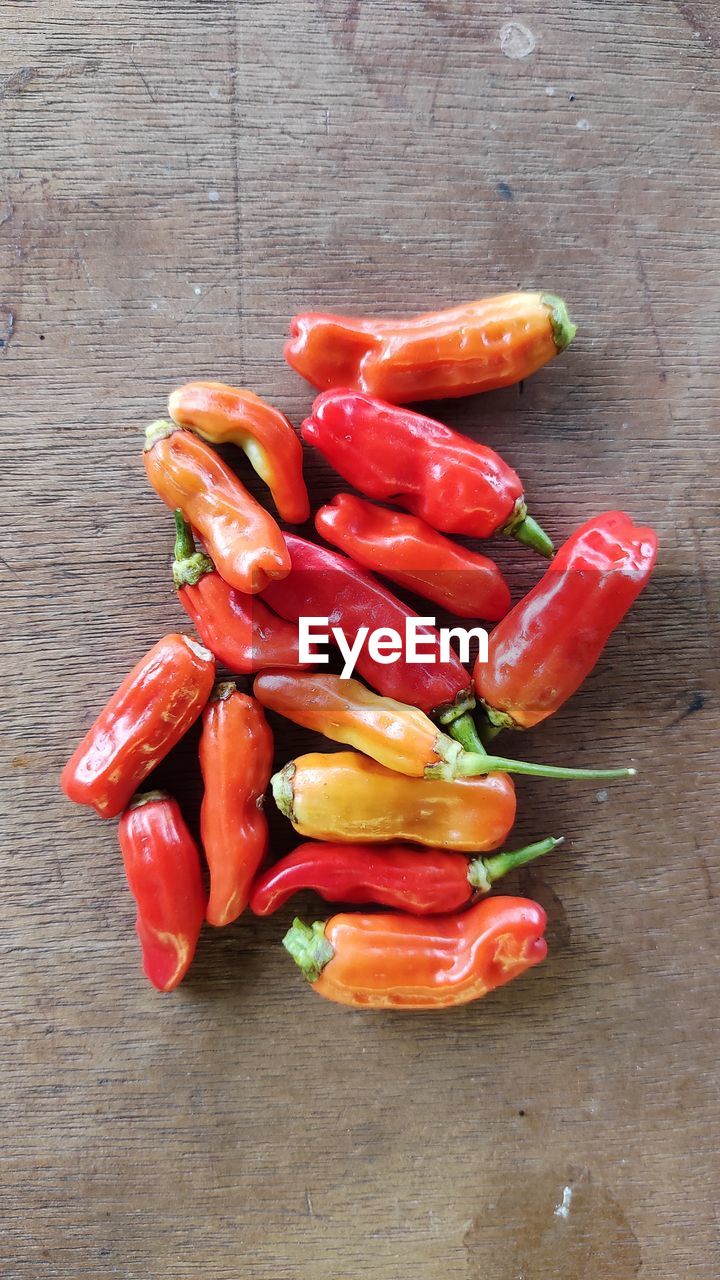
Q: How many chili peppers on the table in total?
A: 15